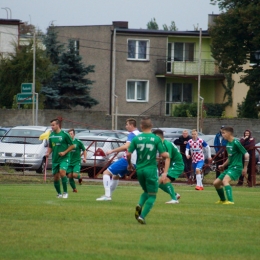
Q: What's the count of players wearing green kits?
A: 5